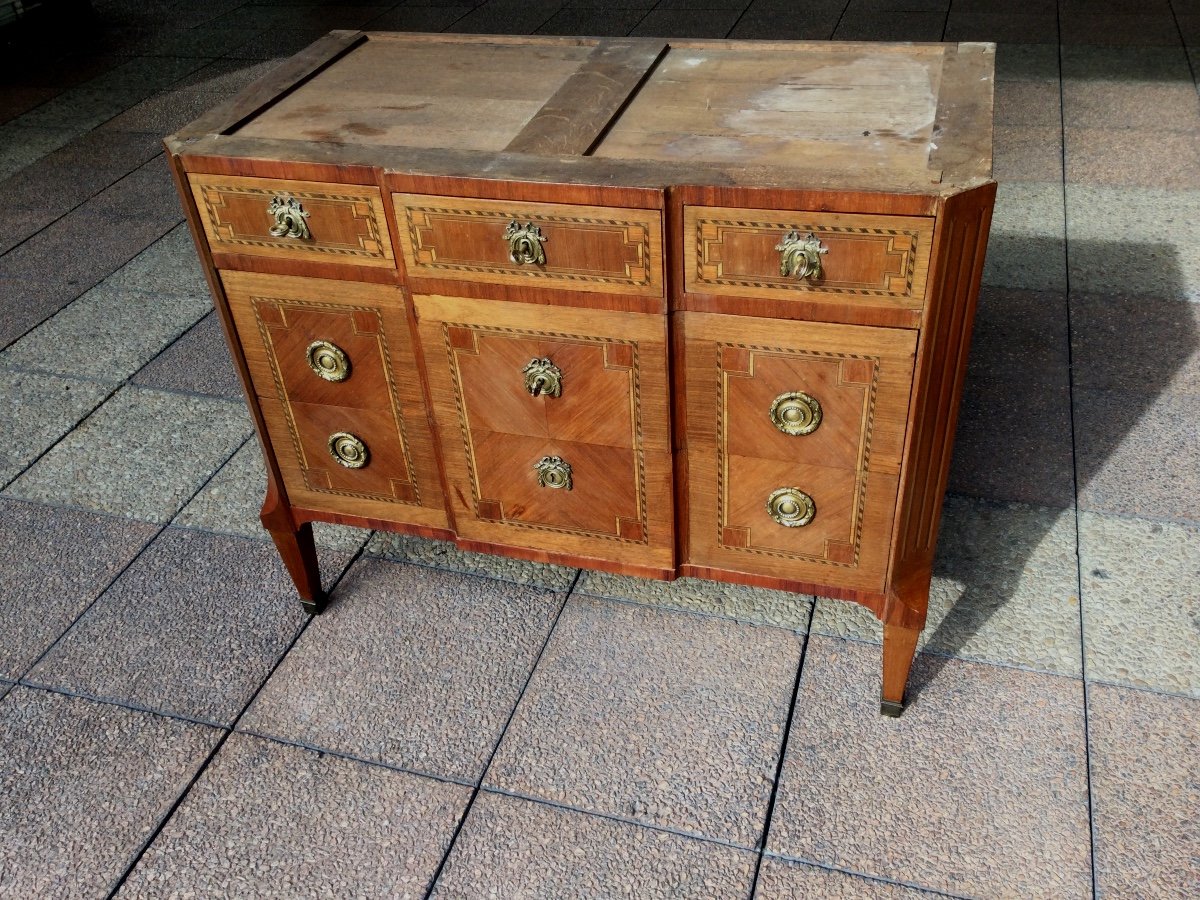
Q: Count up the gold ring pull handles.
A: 4